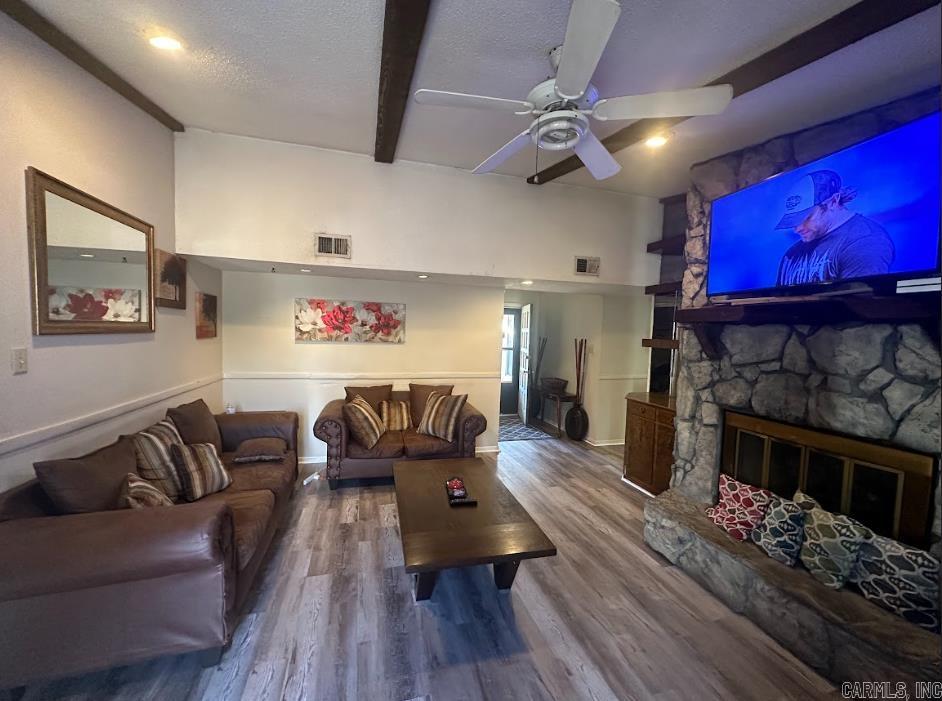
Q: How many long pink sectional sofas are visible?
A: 0